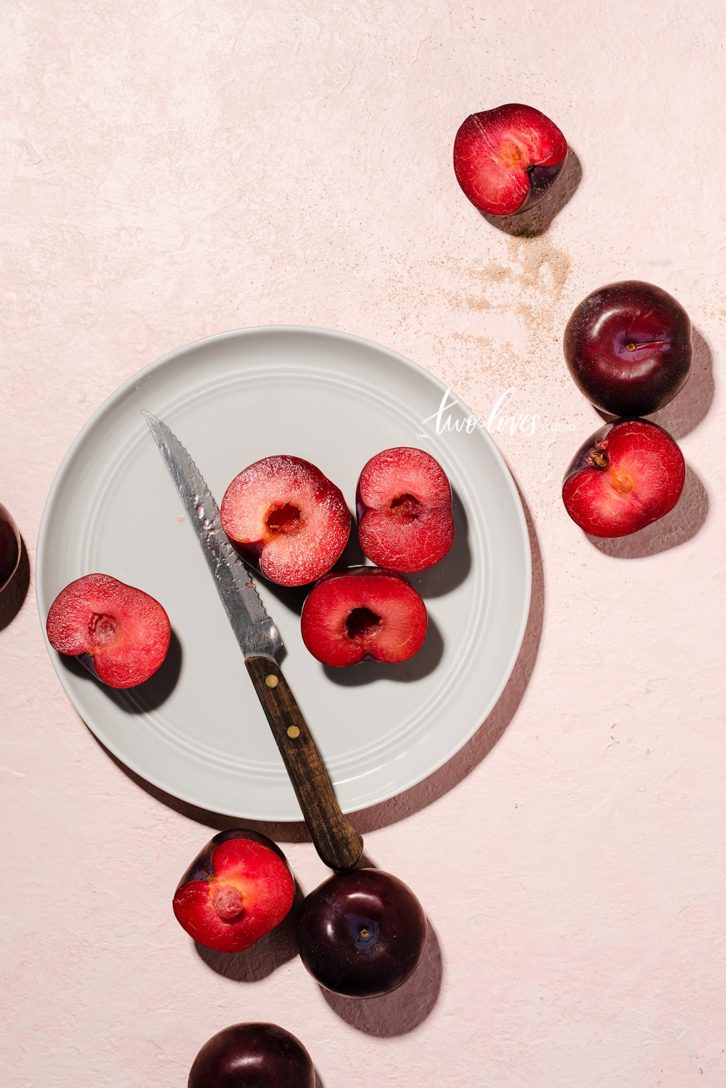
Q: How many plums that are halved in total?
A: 7